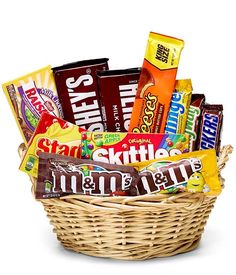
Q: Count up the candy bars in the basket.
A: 6